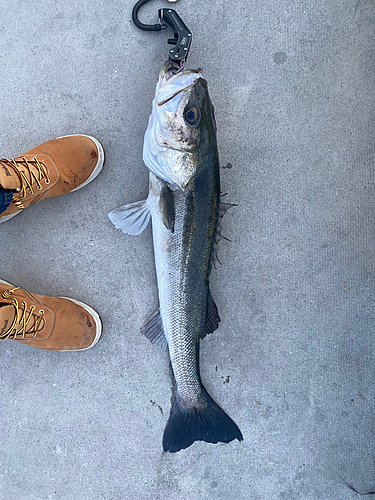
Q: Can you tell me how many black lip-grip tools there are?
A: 1